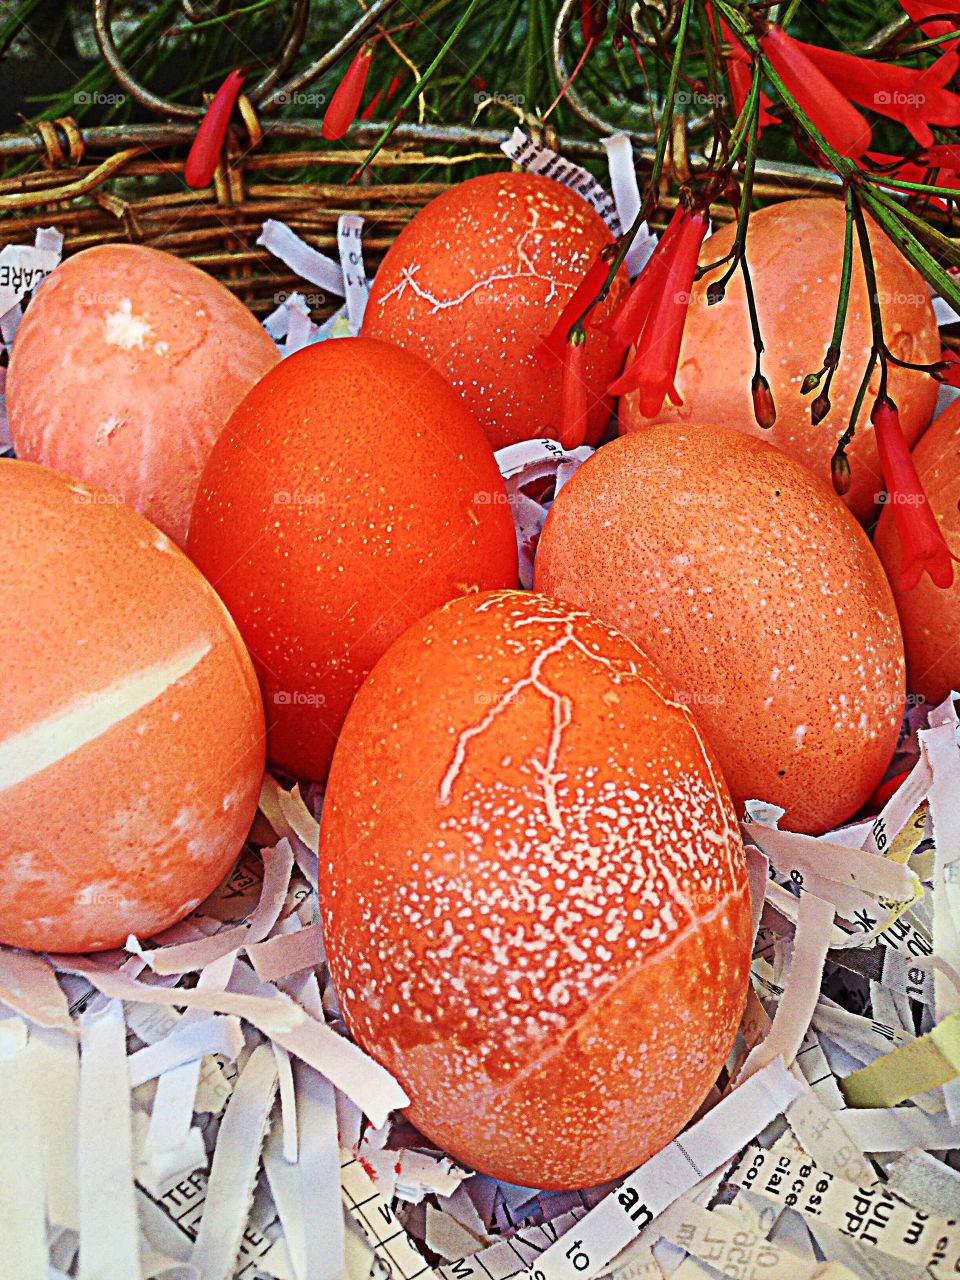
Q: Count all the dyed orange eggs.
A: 8